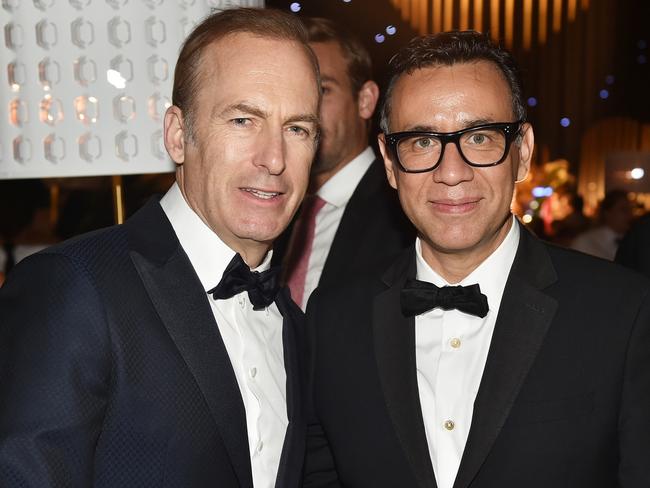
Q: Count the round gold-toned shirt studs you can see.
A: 2